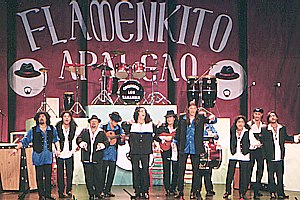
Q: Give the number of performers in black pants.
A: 11